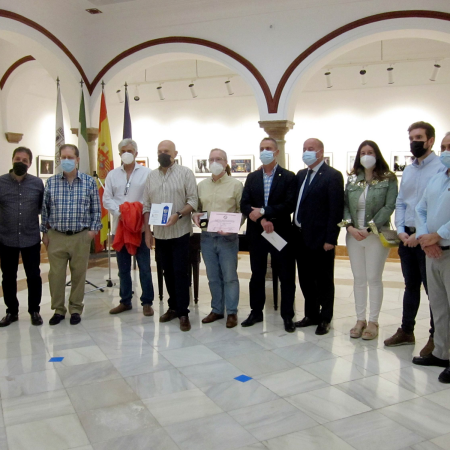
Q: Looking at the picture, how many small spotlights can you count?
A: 9